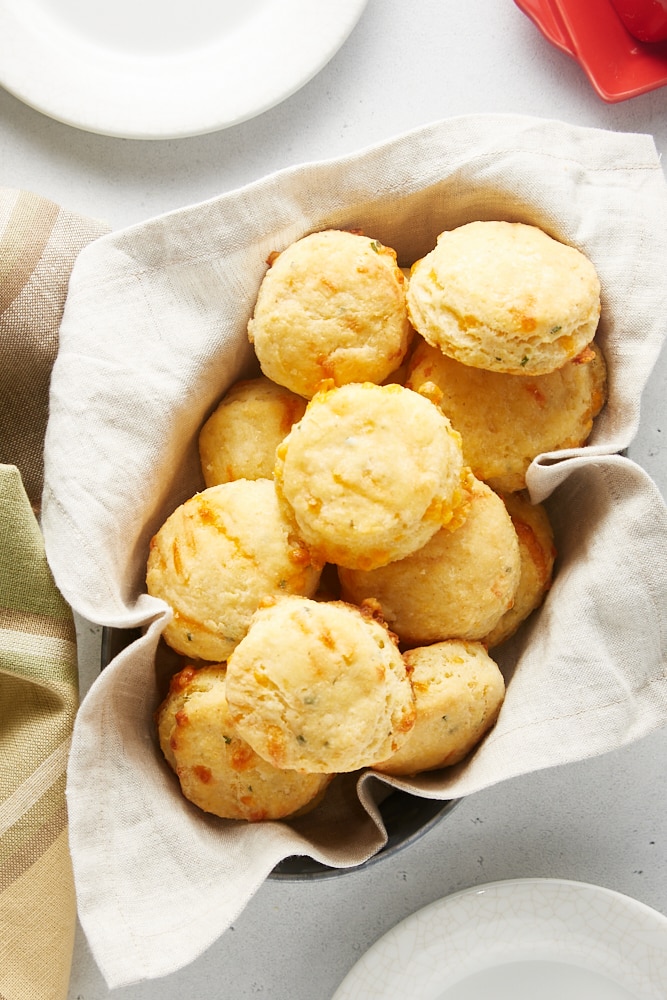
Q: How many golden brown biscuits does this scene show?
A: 11